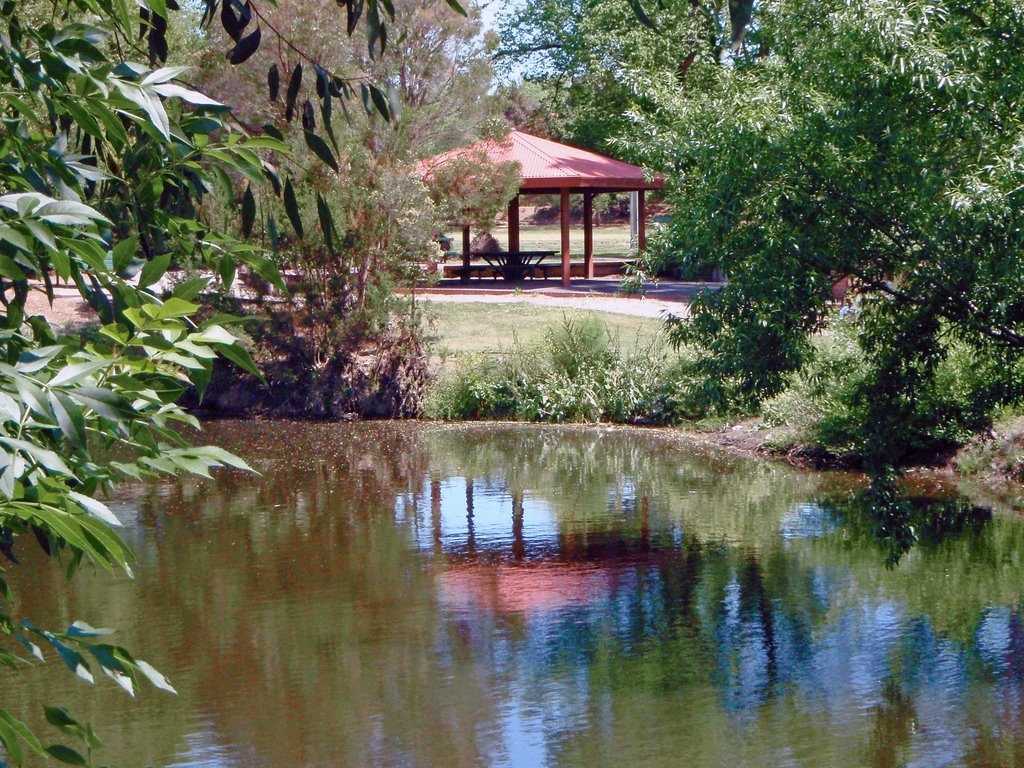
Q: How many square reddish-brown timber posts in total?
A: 5